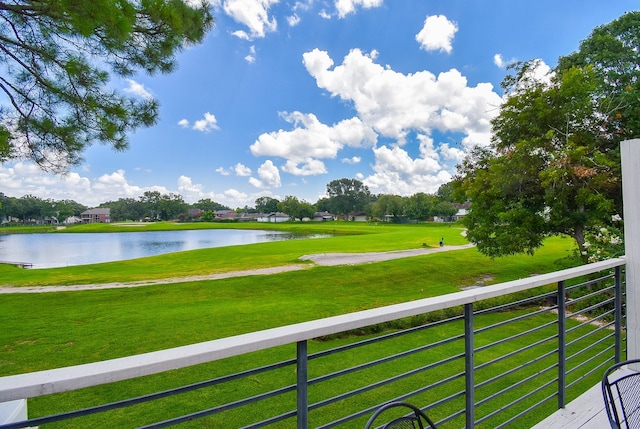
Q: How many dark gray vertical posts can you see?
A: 4